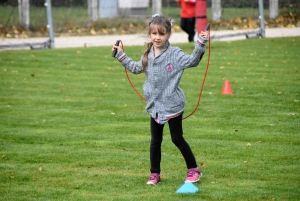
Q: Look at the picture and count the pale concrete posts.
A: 5